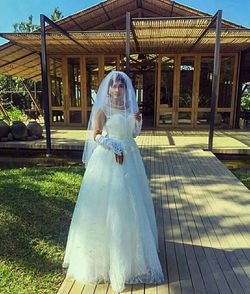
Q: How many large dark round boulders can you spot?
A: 3